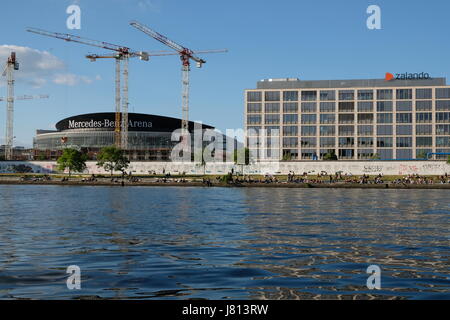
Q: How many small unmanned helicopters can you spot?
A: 0